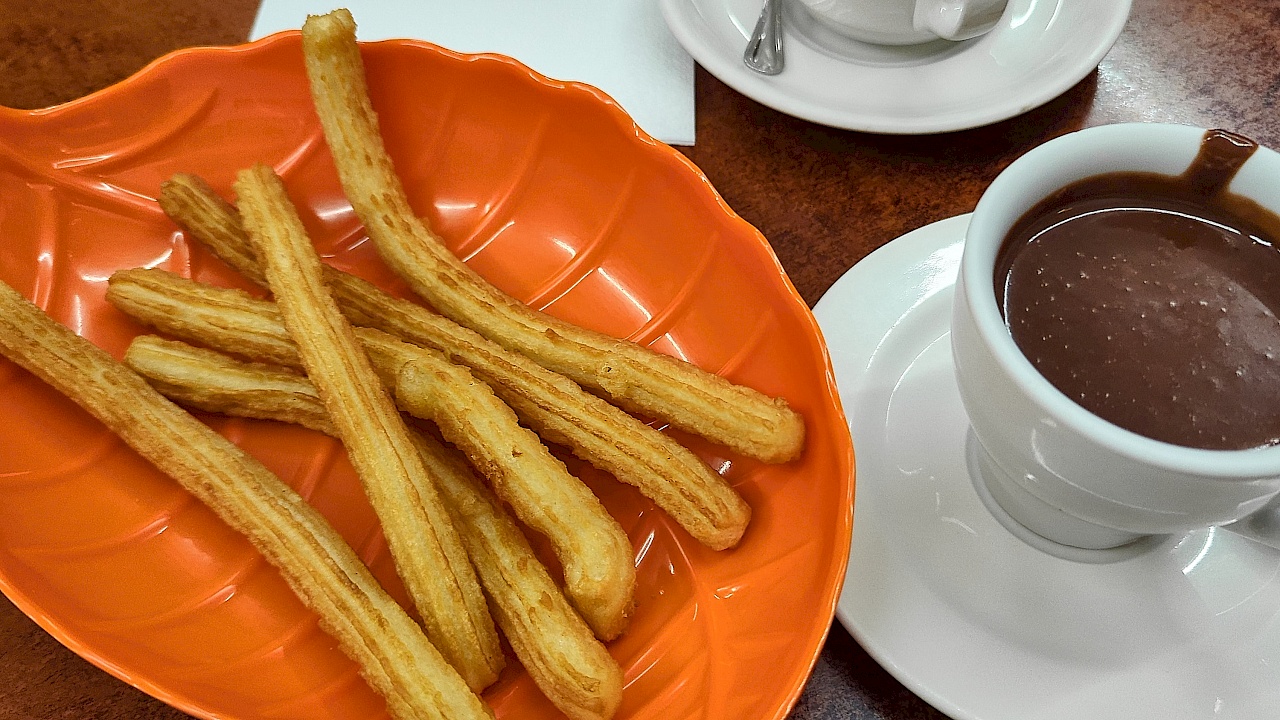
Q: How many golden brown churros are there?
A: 6